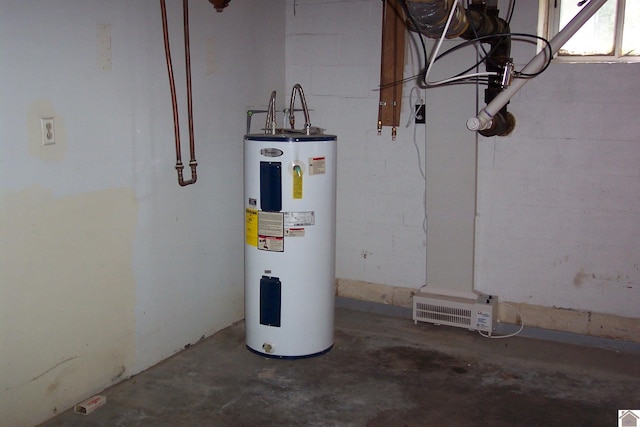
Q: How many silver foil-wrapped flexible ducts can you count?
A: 1